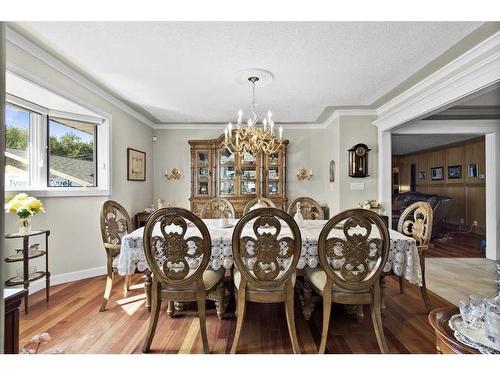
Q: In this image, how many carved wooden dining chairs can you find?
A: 8